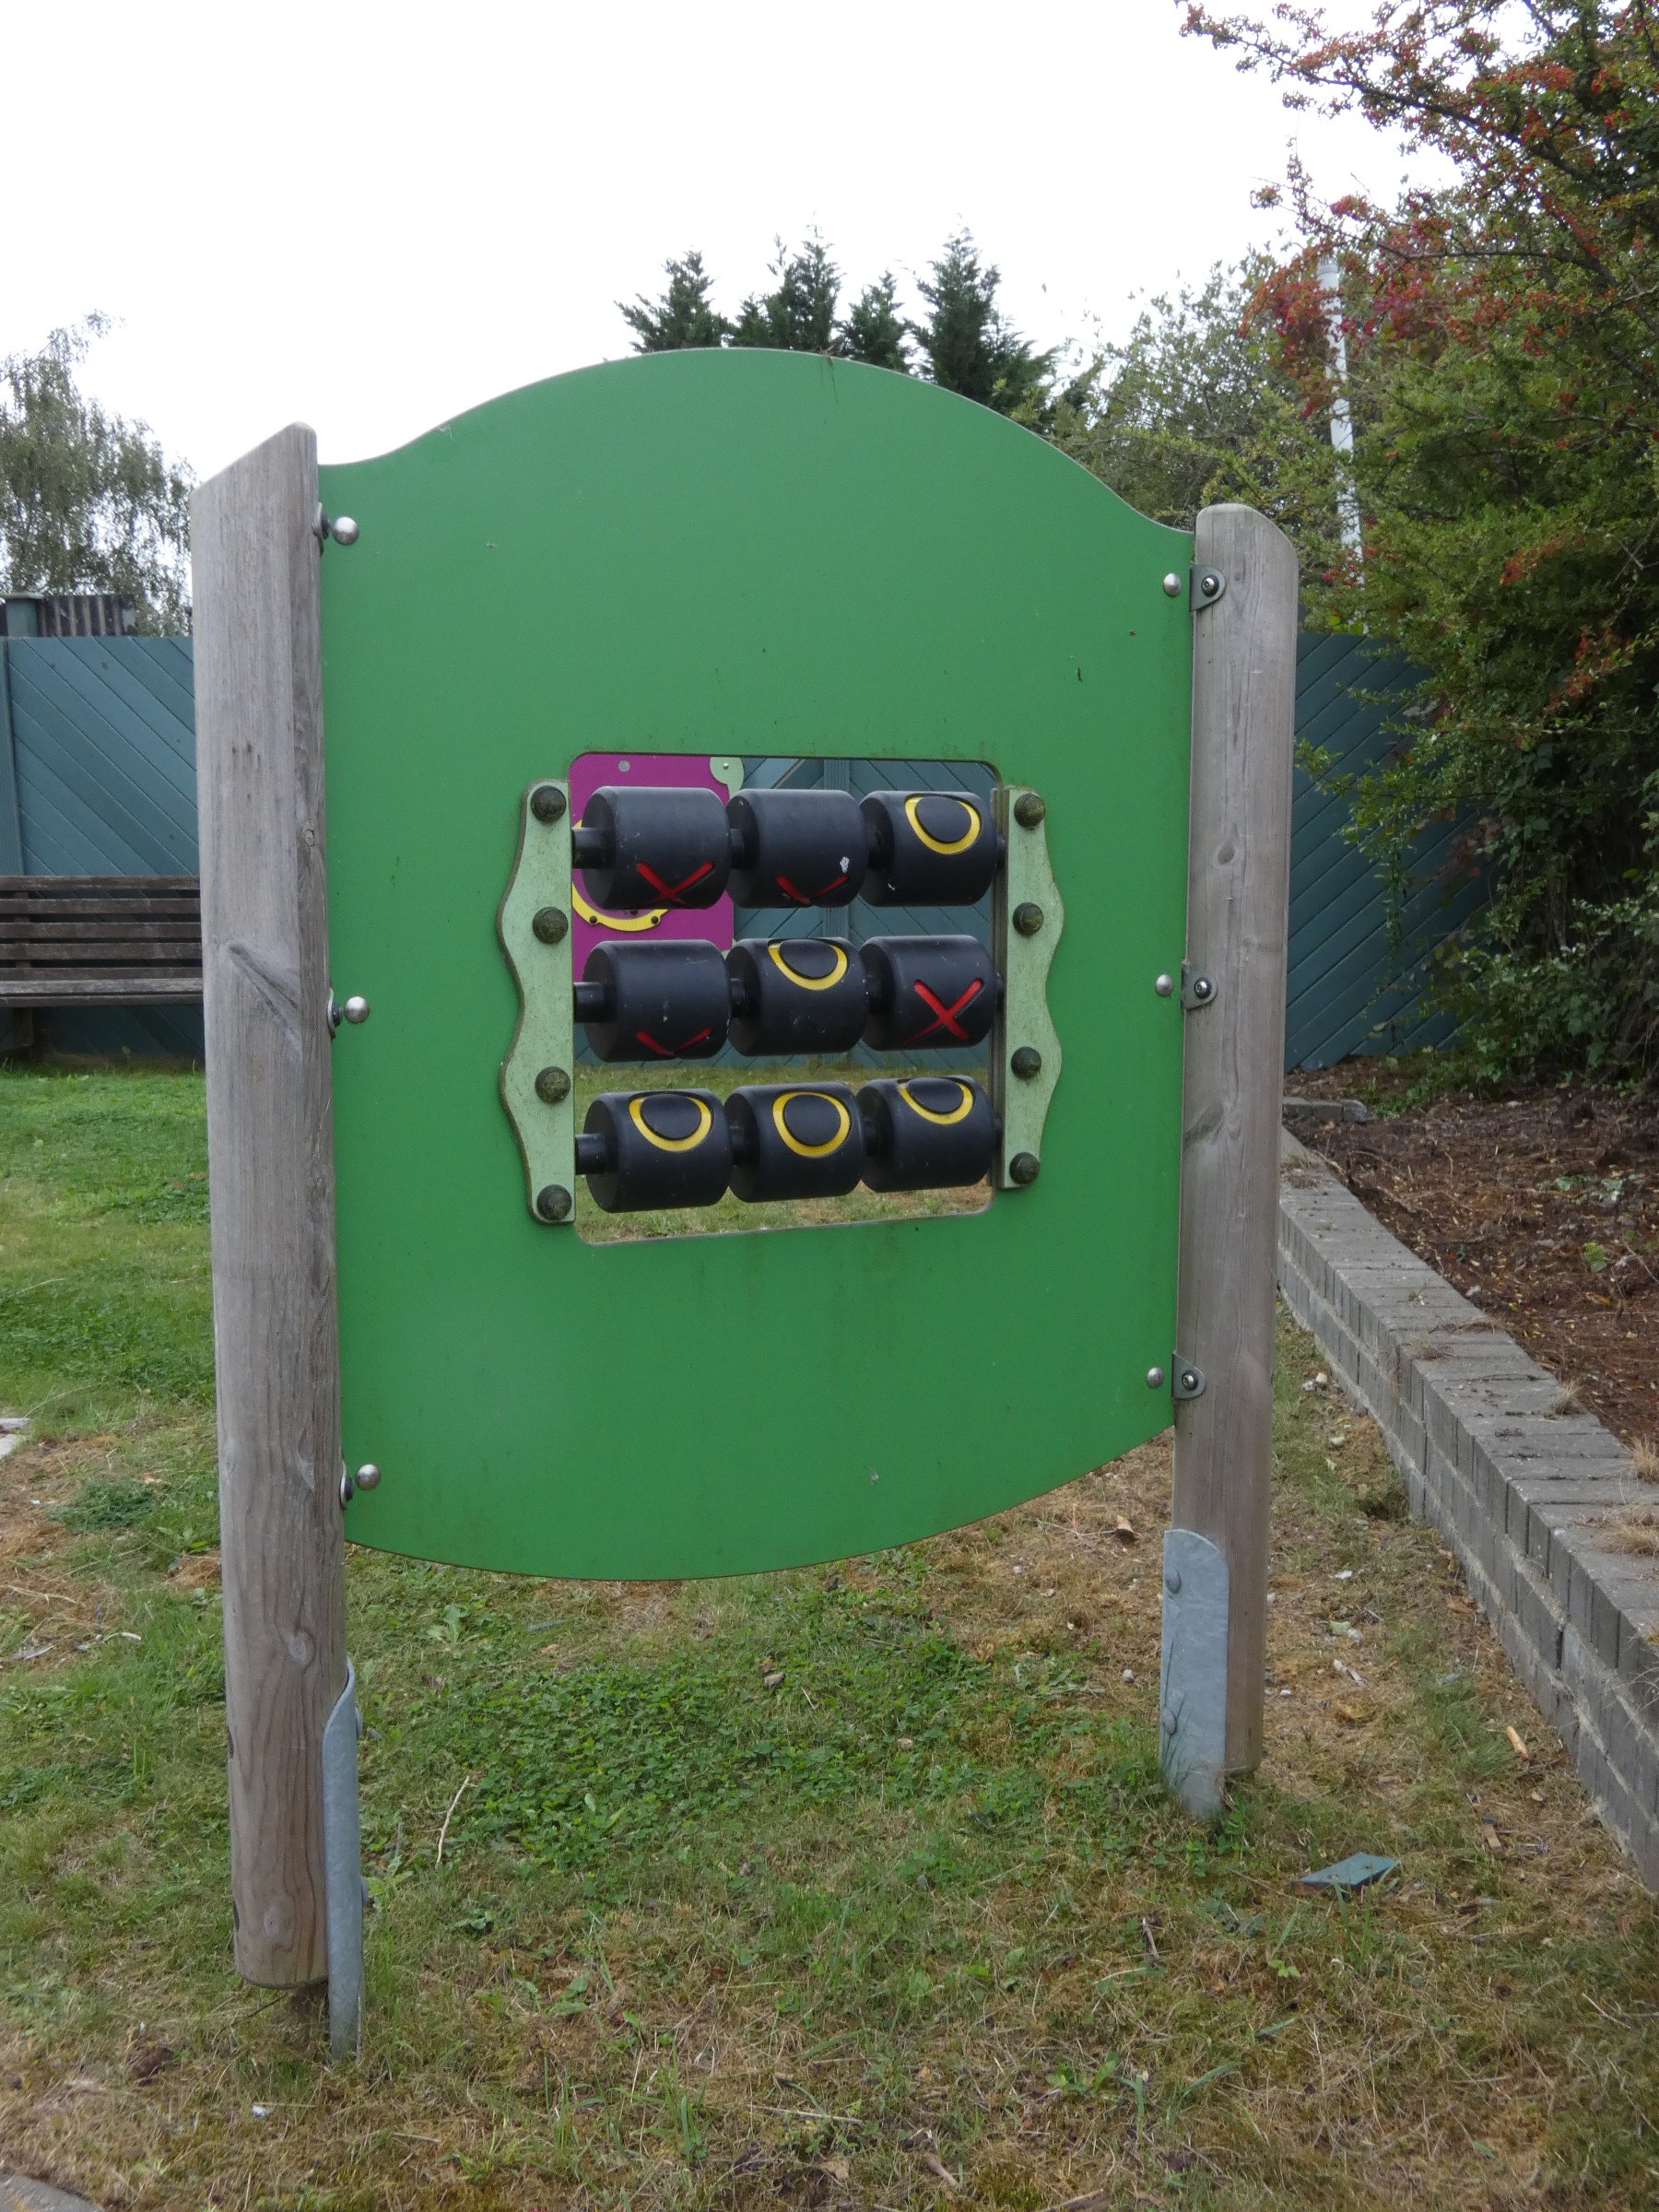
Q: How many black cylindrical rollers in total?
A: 9